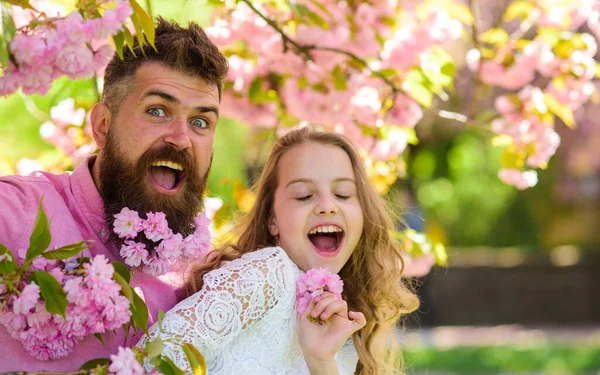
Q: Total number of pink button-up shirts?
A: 1